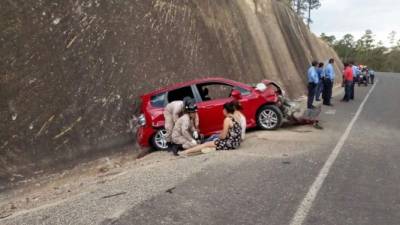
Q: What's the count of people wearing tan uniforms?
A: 2